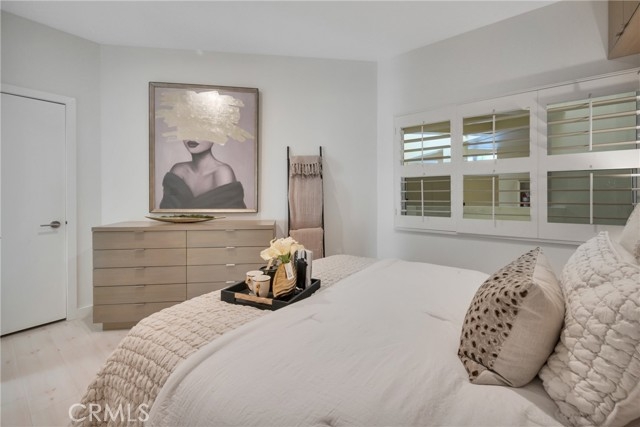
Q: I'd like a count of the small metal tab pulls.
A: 9